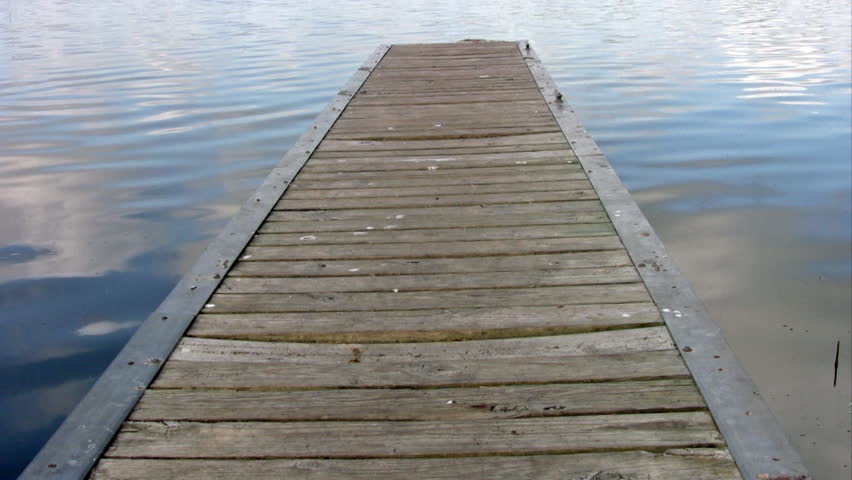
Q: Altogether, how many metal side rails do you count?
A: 2